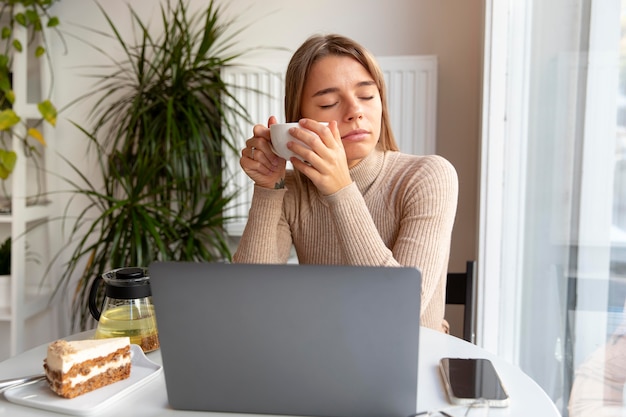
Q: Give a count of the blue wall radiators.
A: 0